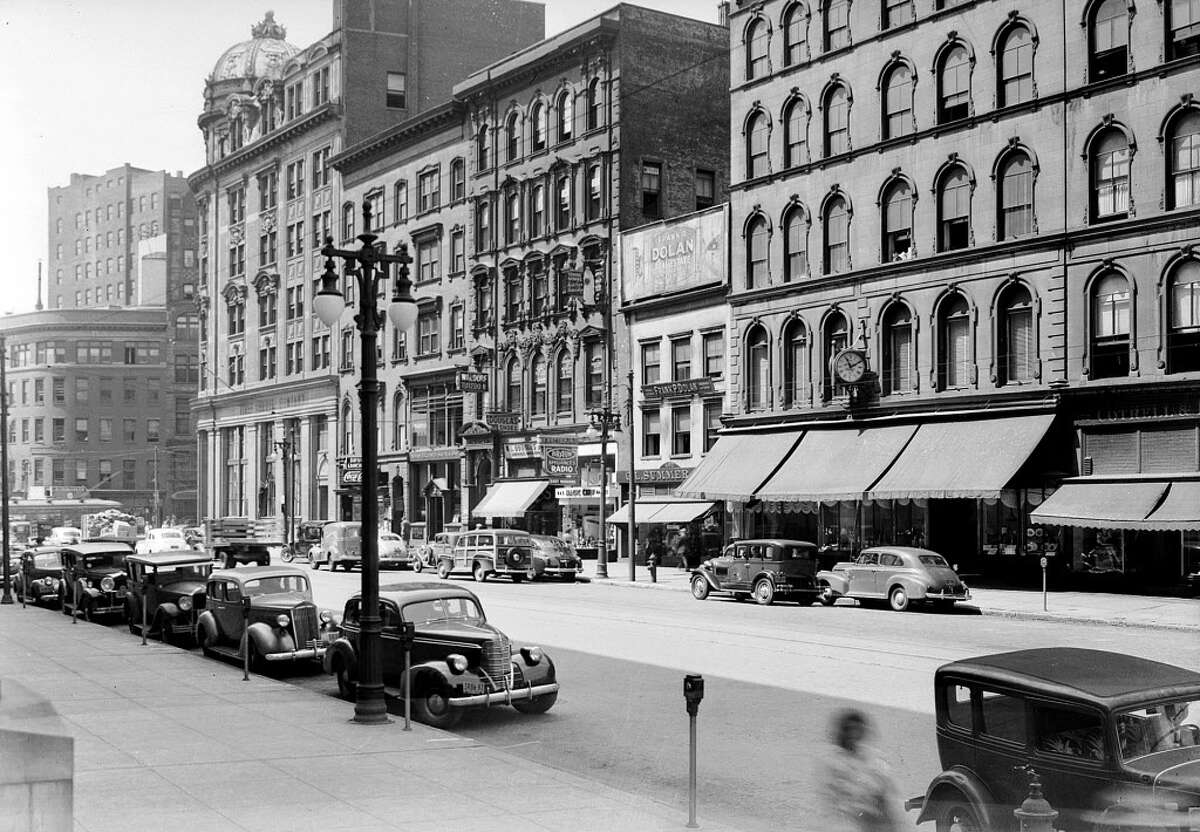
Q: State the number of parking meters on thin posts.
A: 7